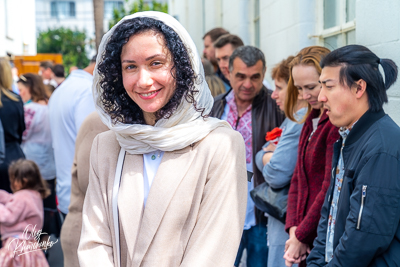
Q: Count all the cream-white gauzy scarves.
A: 1